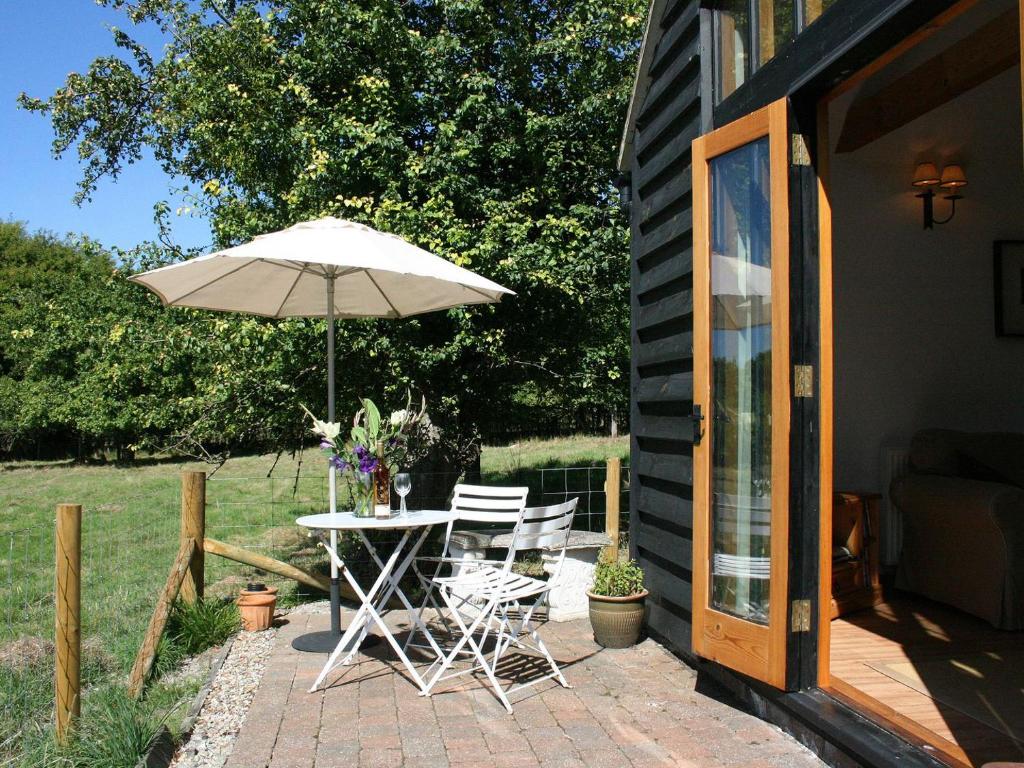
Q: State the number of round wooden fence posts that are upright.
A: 3